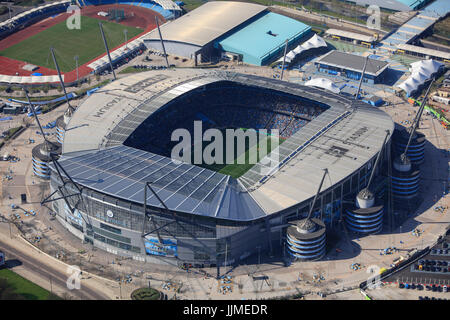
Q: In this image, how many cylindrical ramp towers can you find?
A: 6